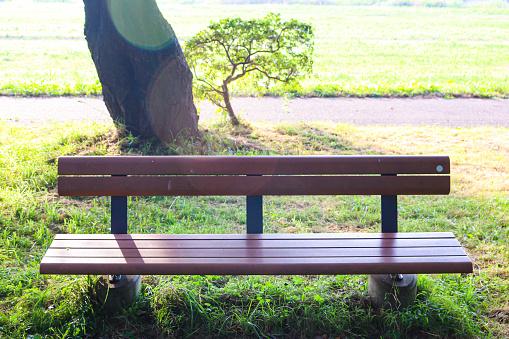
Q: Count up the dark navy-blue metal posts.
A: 3